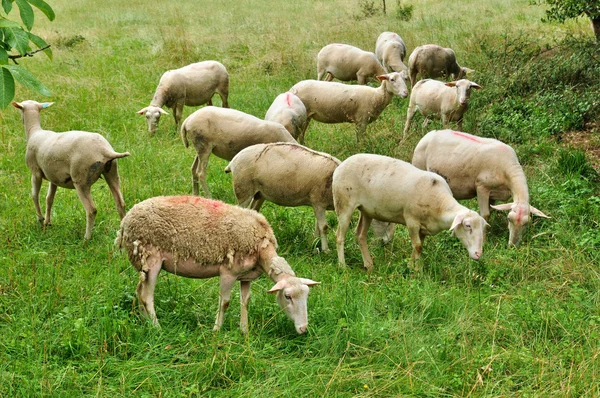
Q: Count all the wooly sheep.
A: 1